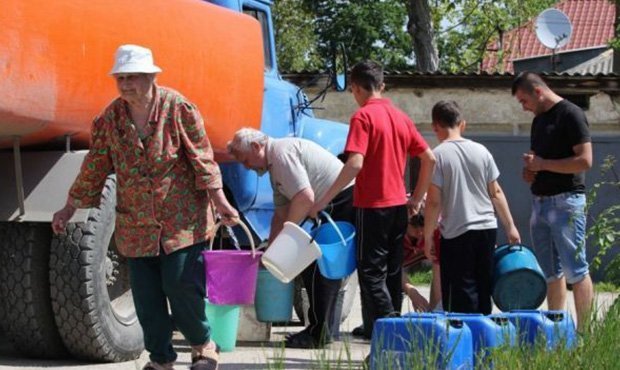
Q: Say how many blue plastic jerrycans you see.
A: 3